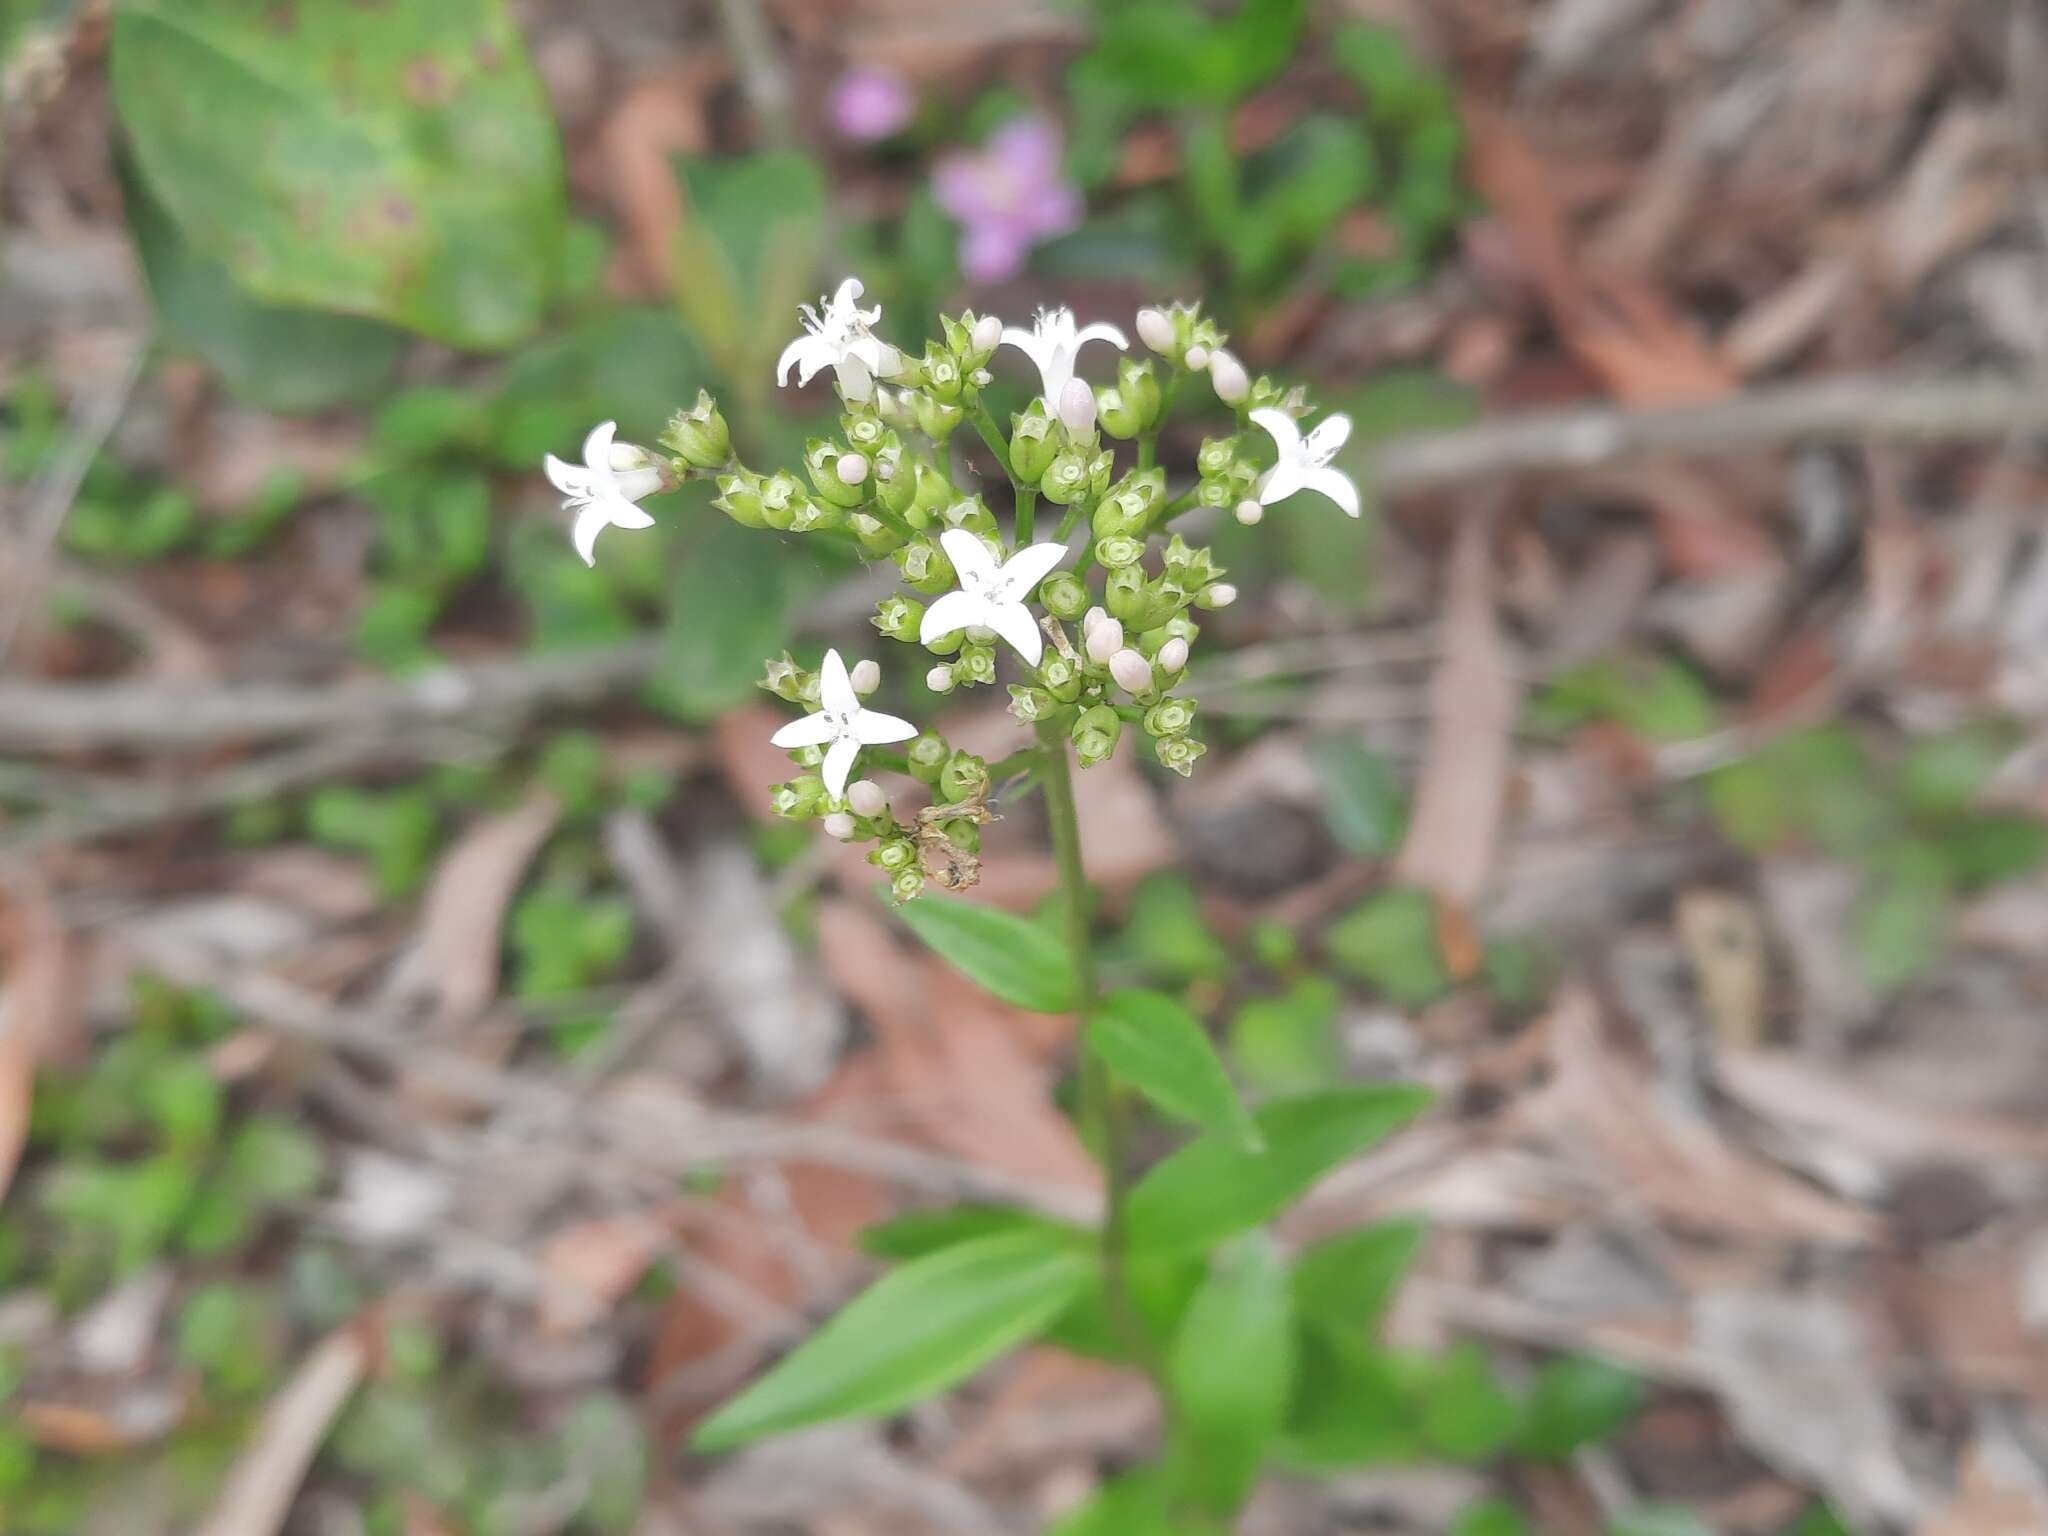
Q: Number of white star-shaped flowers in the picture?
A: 6